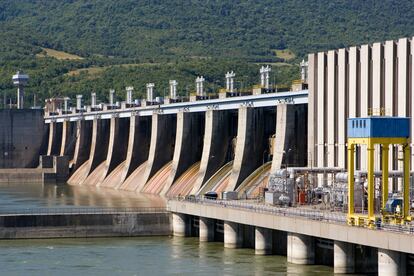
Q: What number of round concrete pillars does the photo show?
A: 7